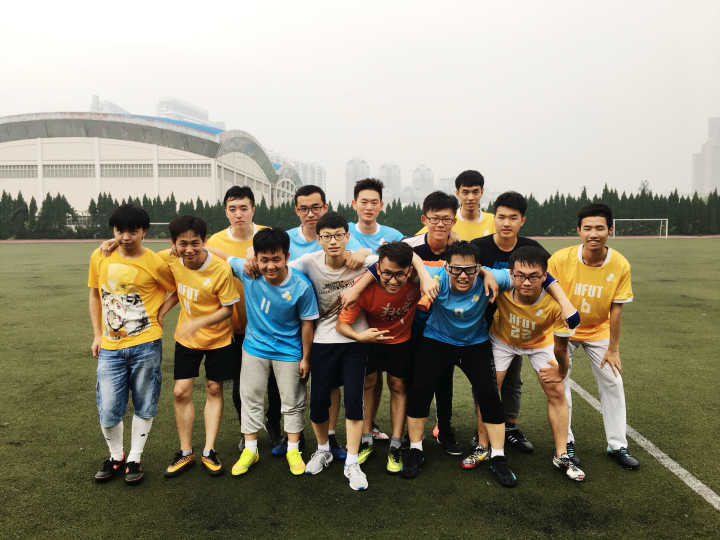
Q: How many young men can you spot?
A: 14